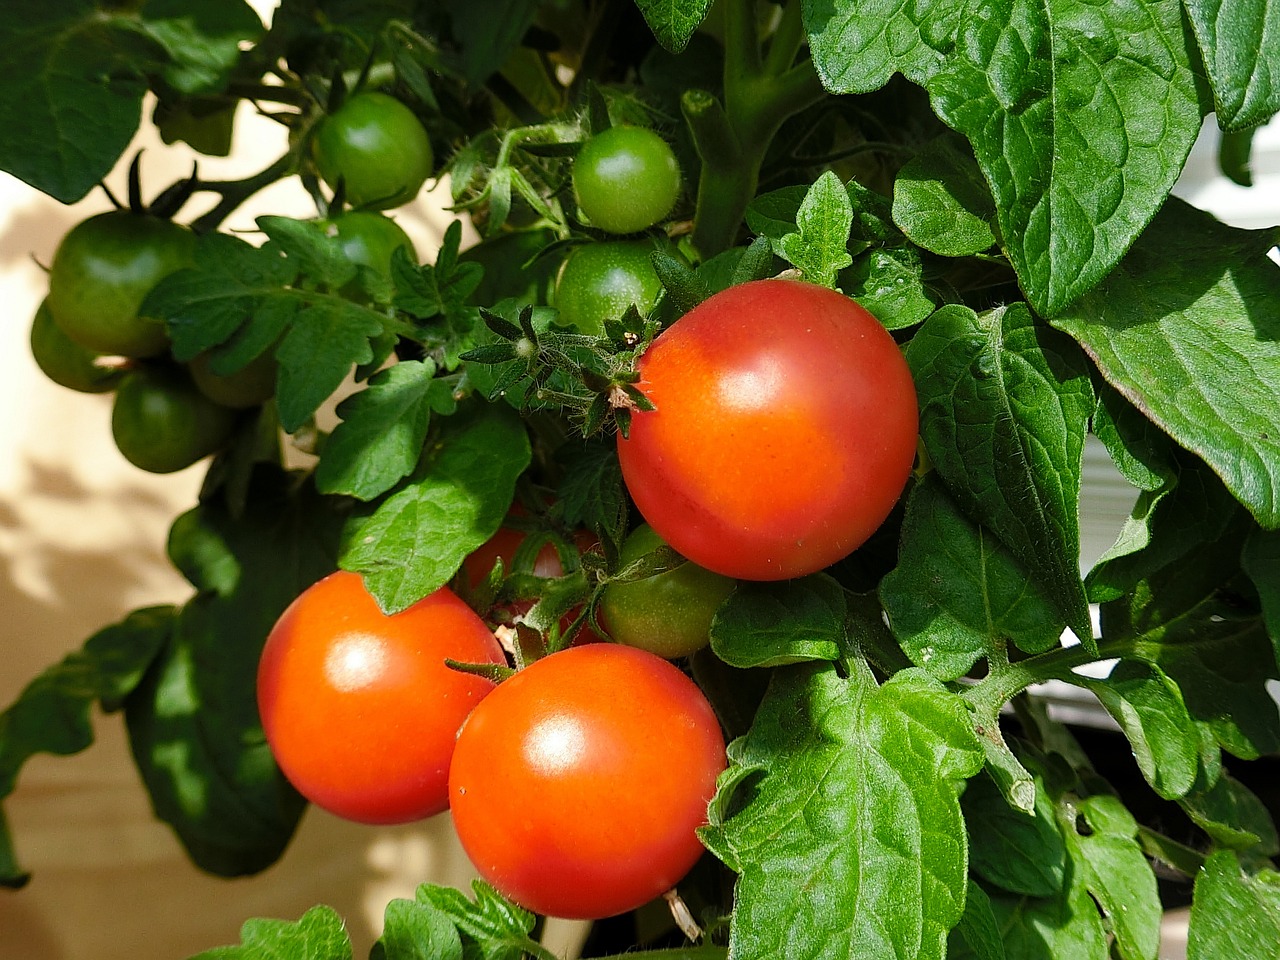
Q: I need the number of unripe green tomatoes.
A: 9